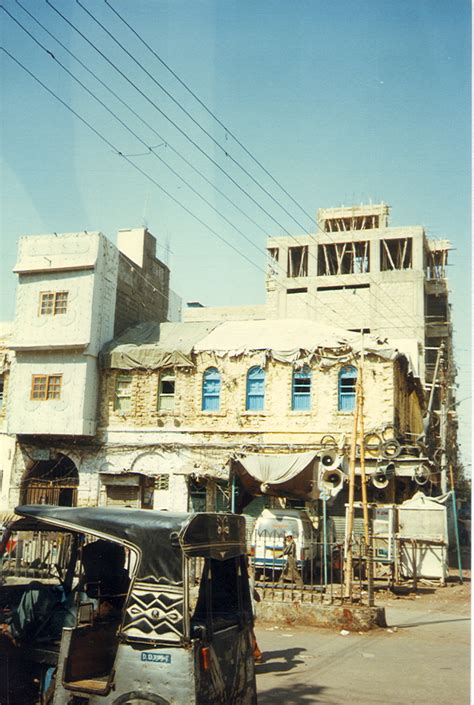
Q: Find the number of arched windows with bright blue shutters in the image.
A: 4